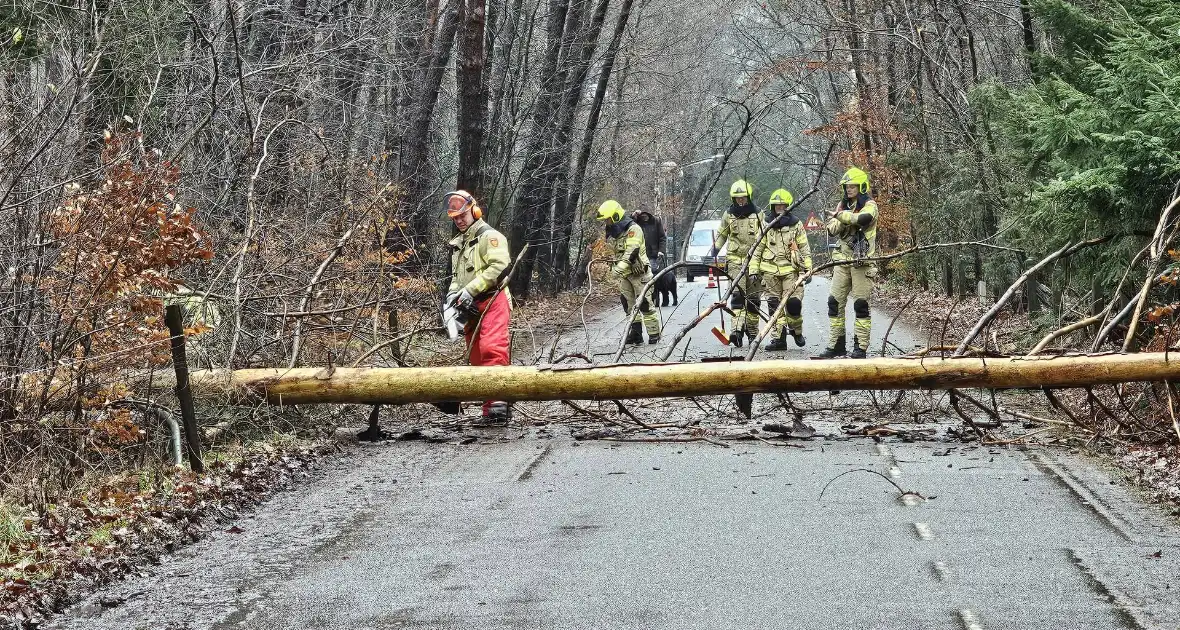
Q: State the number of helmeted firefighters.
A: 5